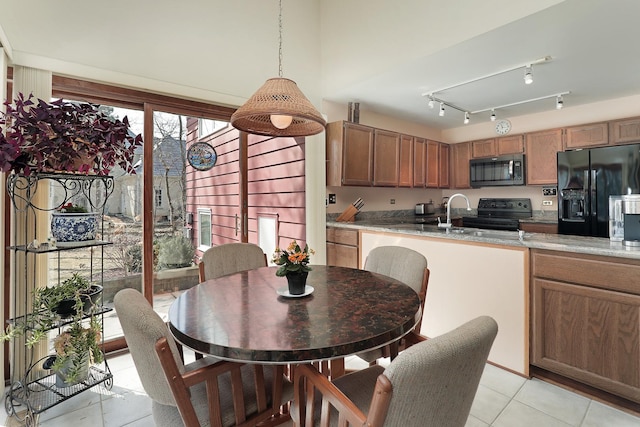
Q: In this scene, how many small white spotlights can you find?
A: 6